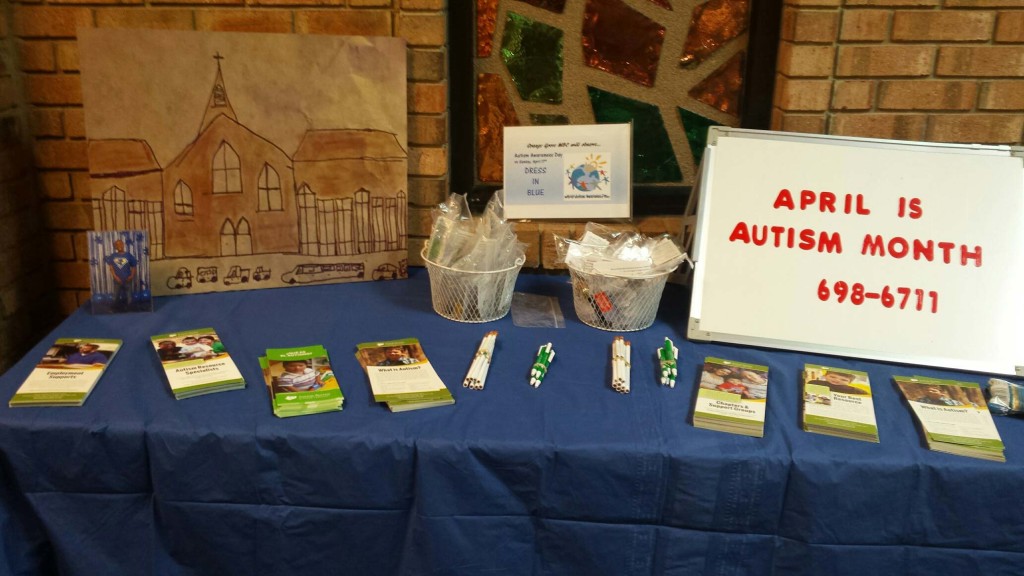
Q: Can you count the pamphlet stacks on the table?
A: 7